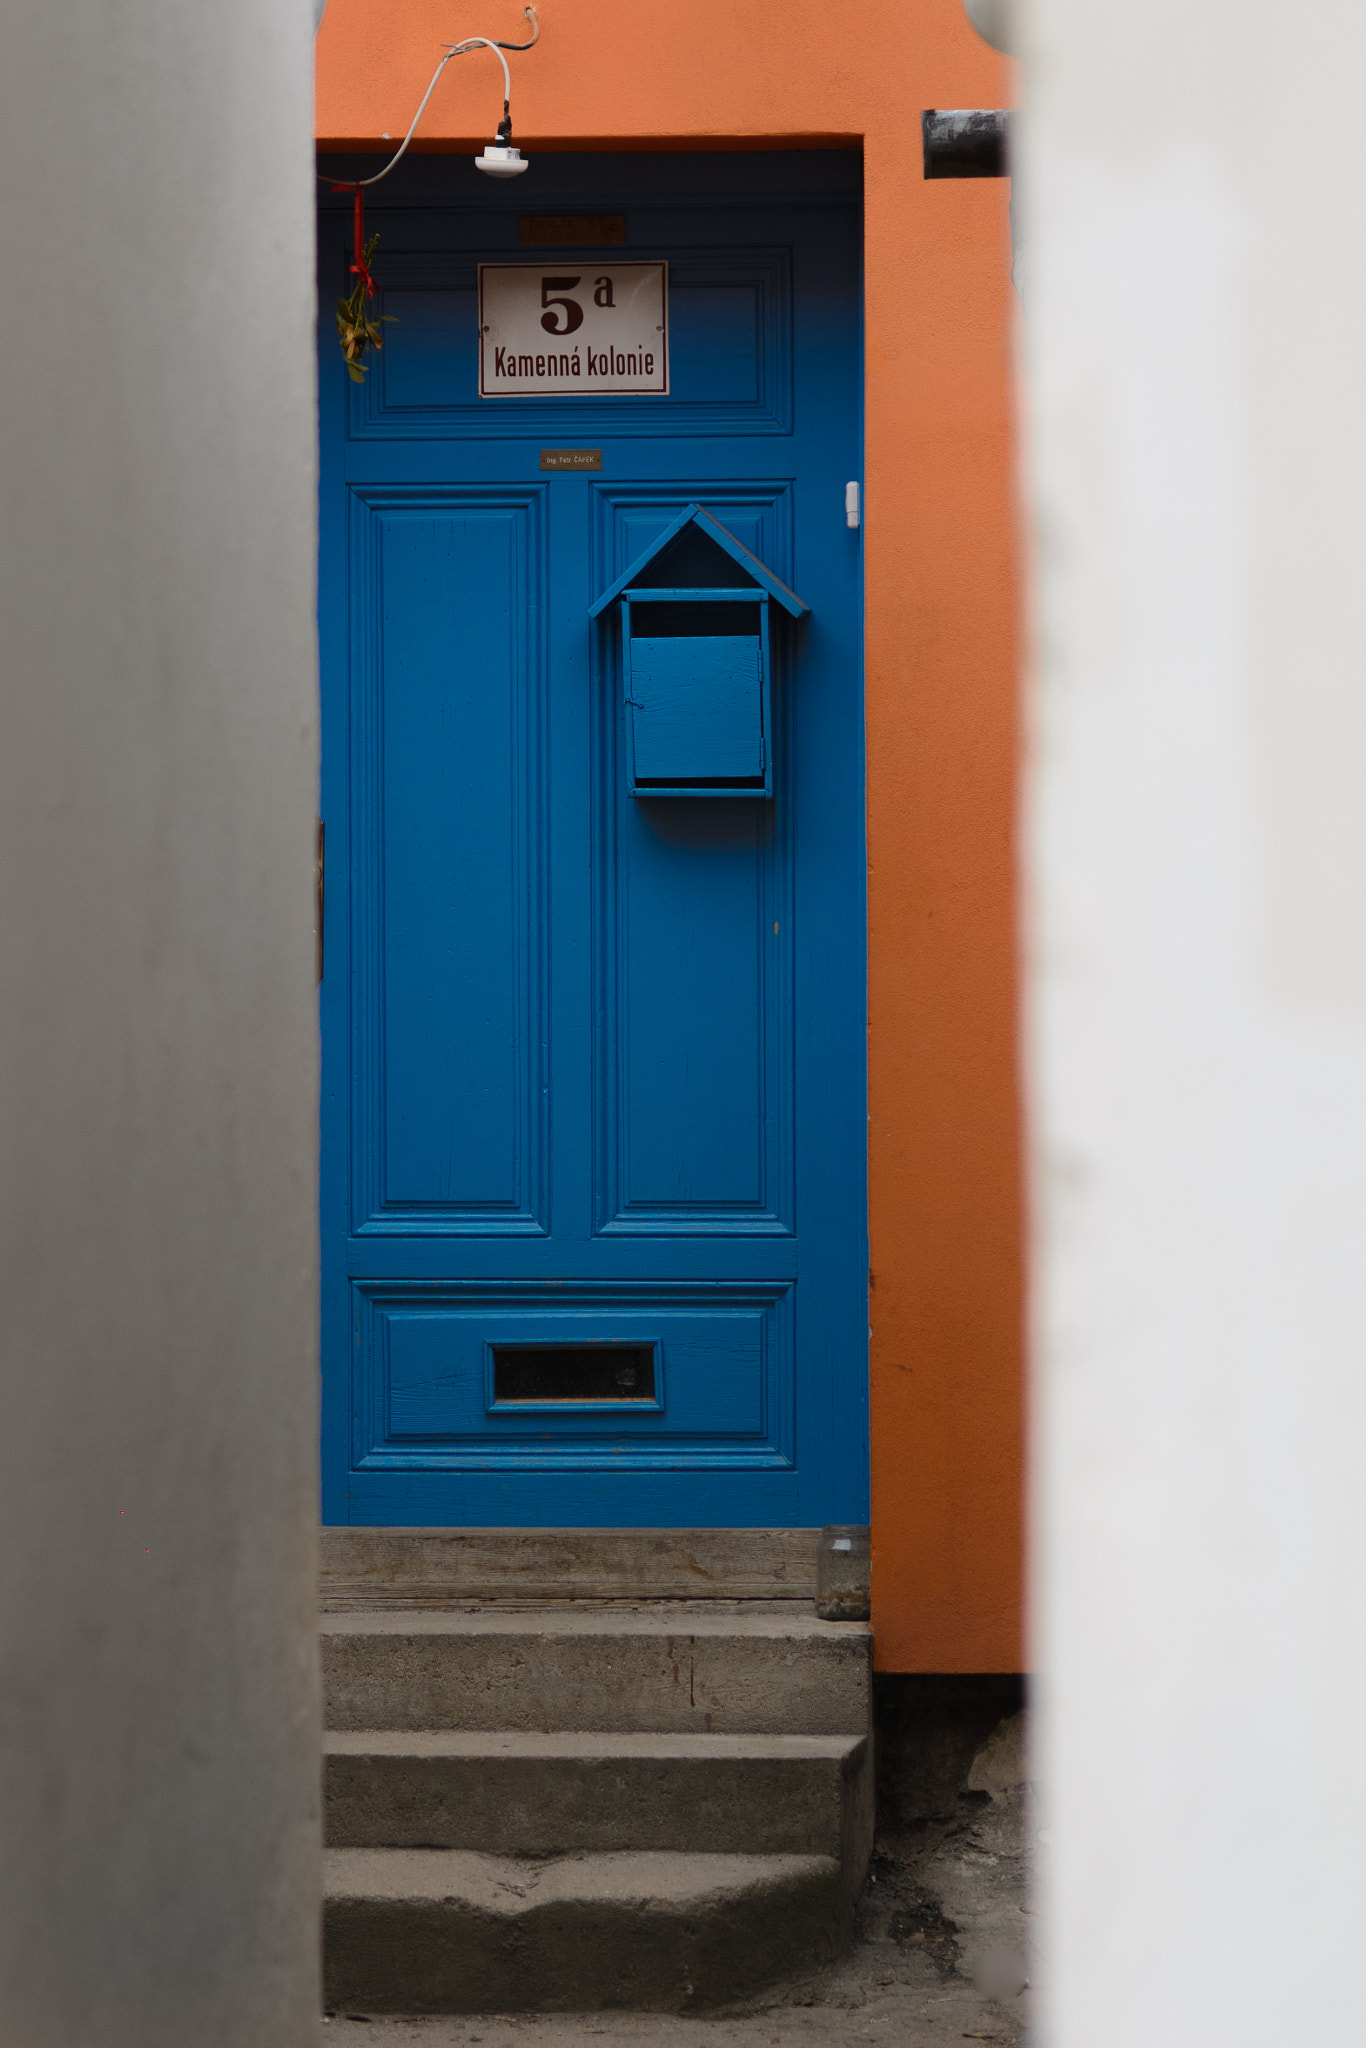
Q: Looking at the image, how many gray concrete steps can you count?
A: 3